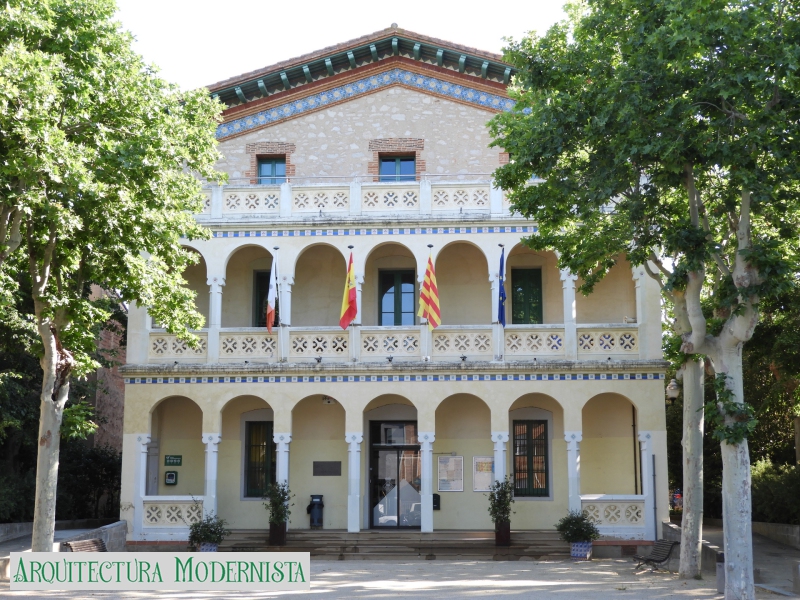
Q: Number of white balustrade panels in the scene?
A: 15